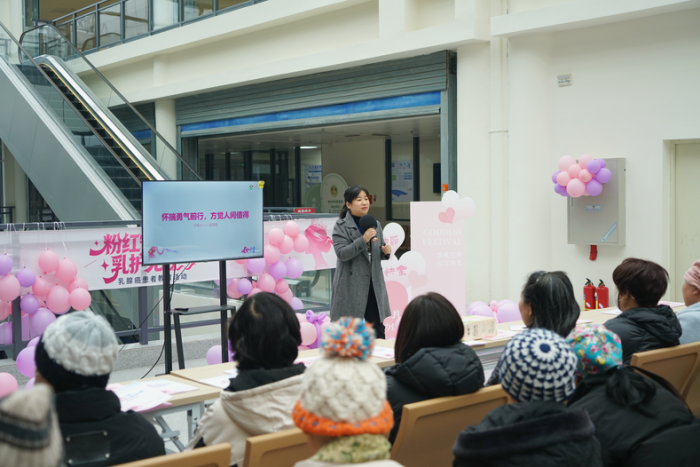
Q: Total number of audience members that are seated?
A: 10